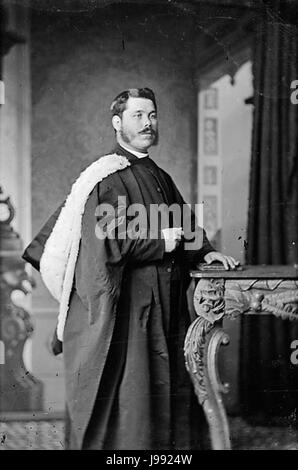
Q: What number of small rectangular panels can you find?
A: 4